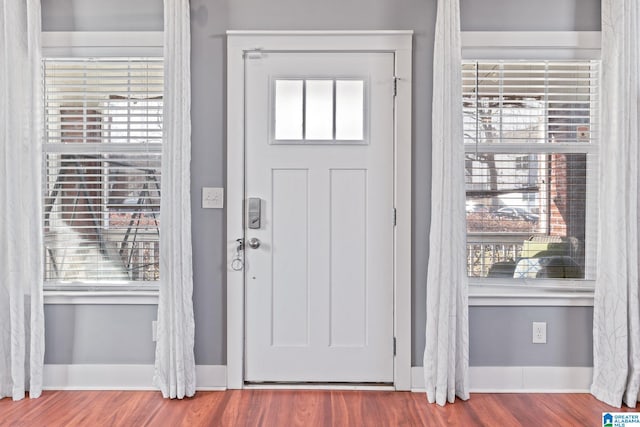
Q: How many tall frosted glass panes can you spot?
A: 3